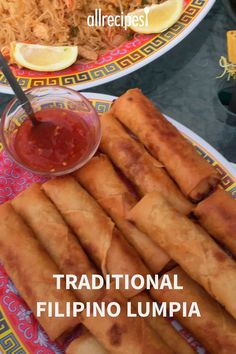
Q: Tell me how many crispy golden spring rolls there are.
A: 12